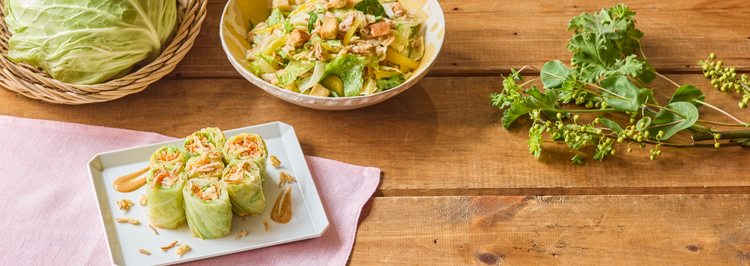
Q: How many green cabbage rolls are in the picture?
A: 7